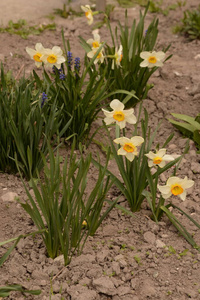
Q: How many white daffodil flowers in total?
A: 11